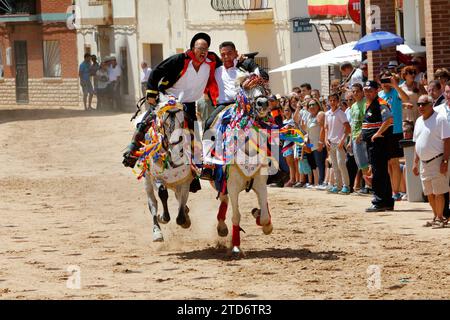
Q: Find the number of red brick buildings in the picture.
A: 2